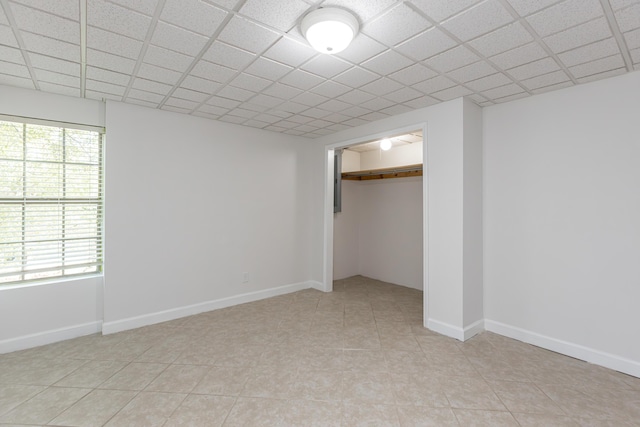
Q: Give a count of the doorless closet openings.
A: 1